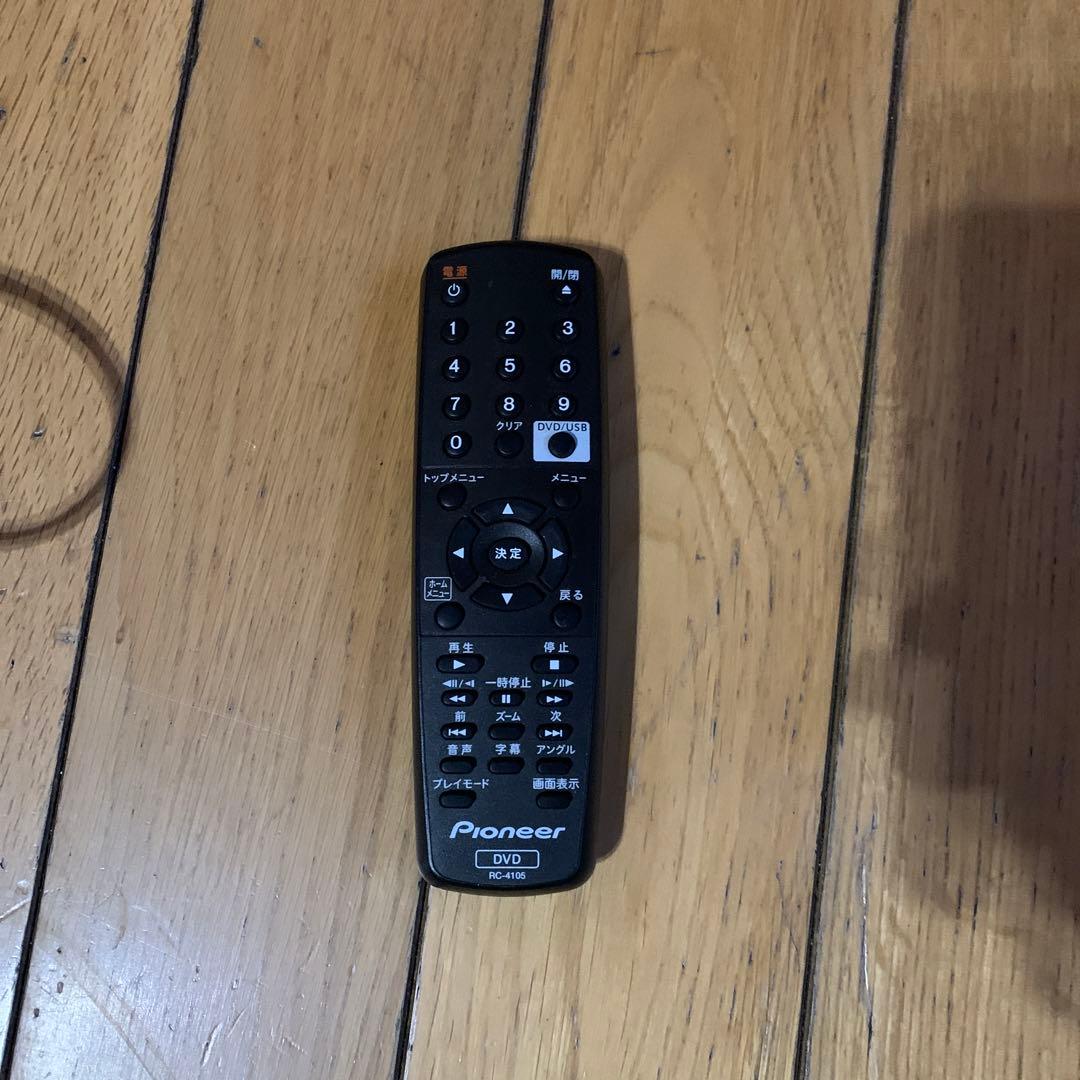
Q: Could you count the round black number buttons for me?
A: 10